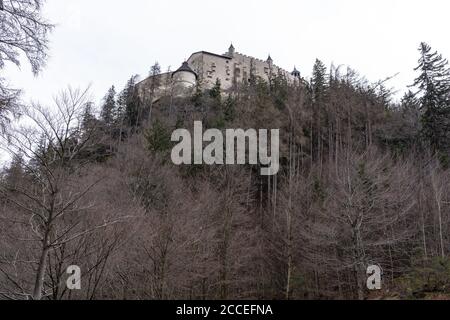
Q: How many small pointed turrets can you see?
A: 3